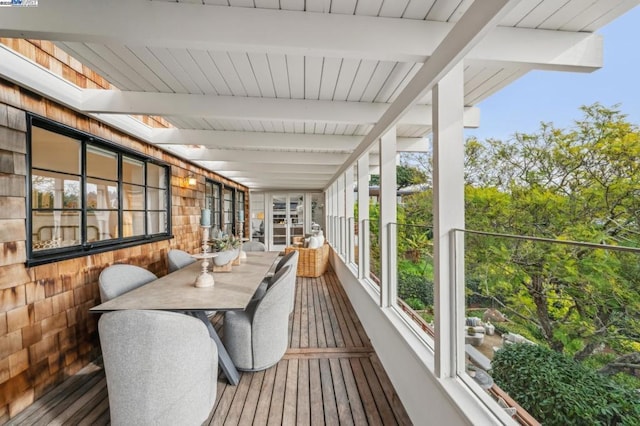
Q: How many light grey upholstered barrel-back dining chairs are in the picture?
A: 6